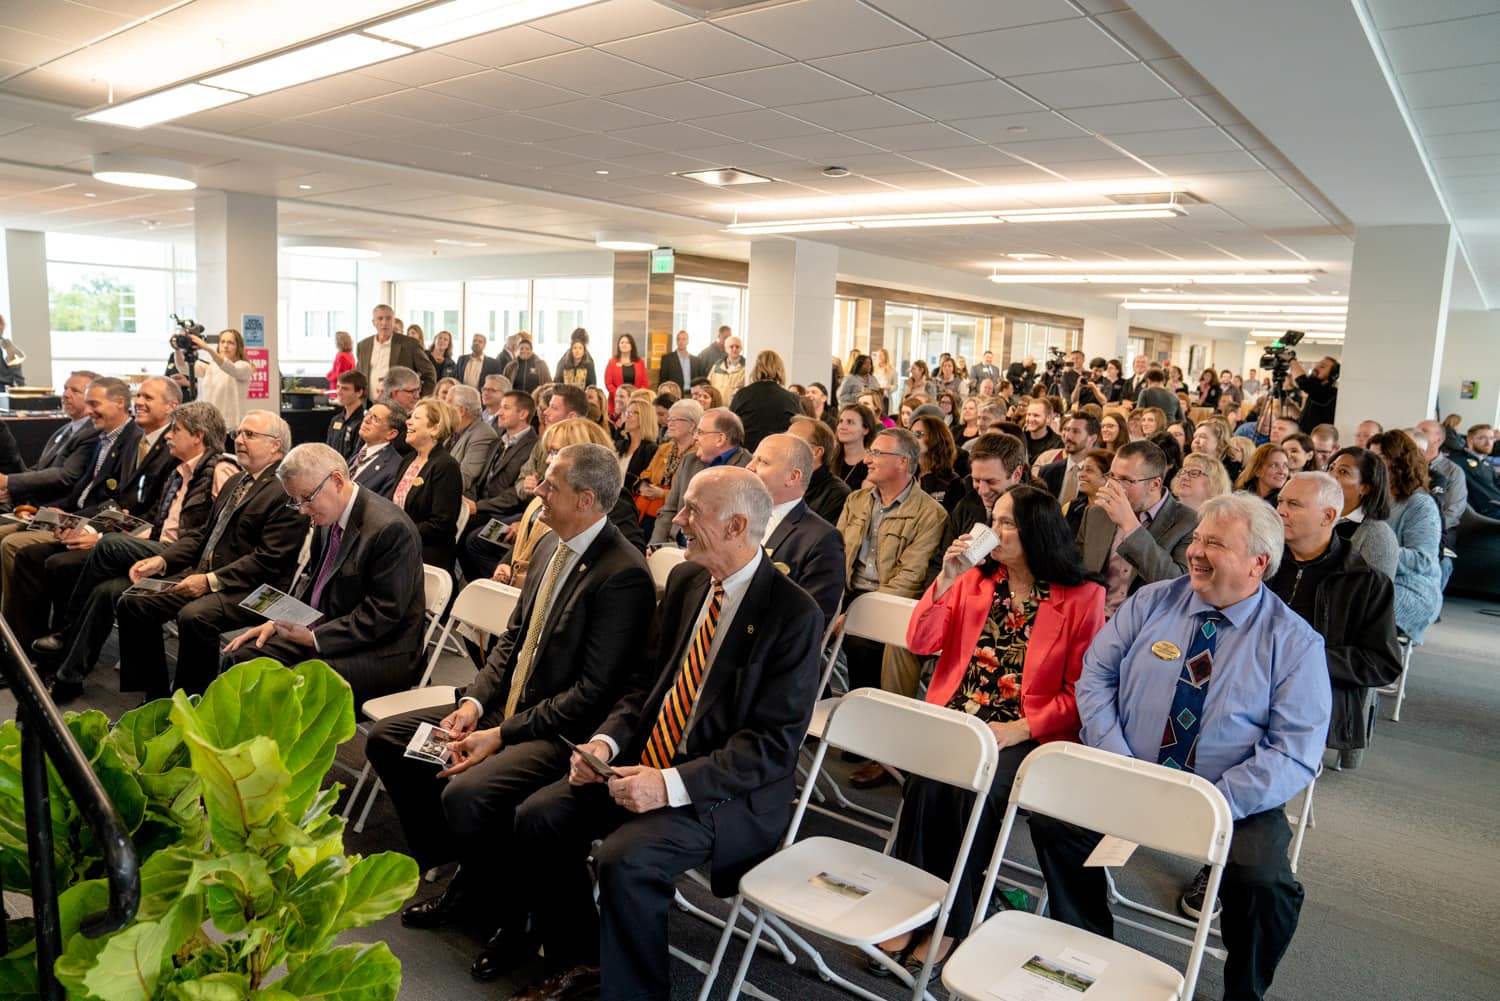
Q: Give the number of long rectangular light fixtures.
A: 6